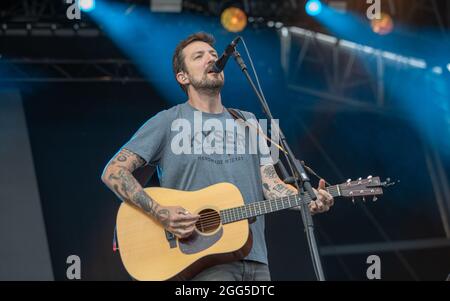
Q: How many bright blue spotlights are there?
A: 2